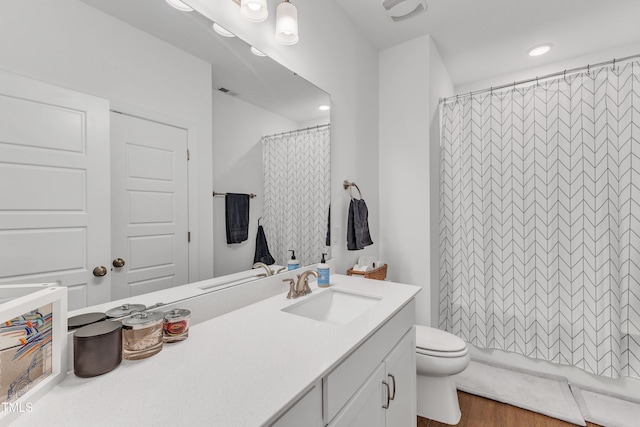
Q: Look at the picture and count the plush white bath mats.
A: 2